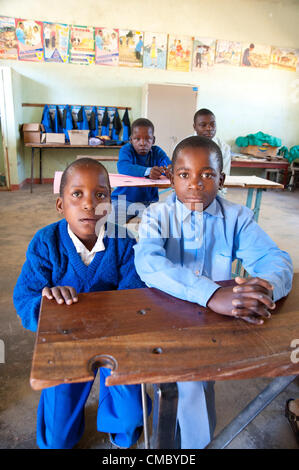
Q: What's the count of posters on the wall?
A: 12